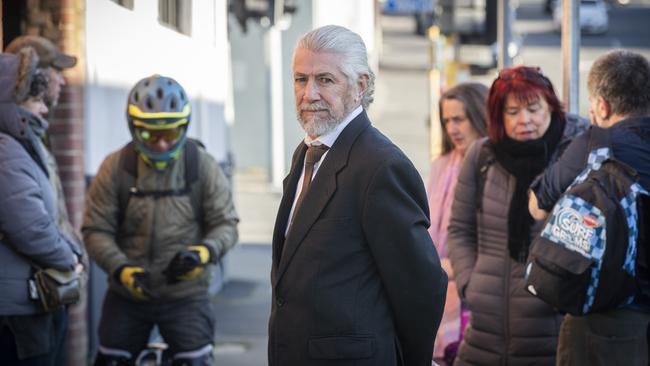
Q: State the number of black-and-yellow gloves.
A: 2